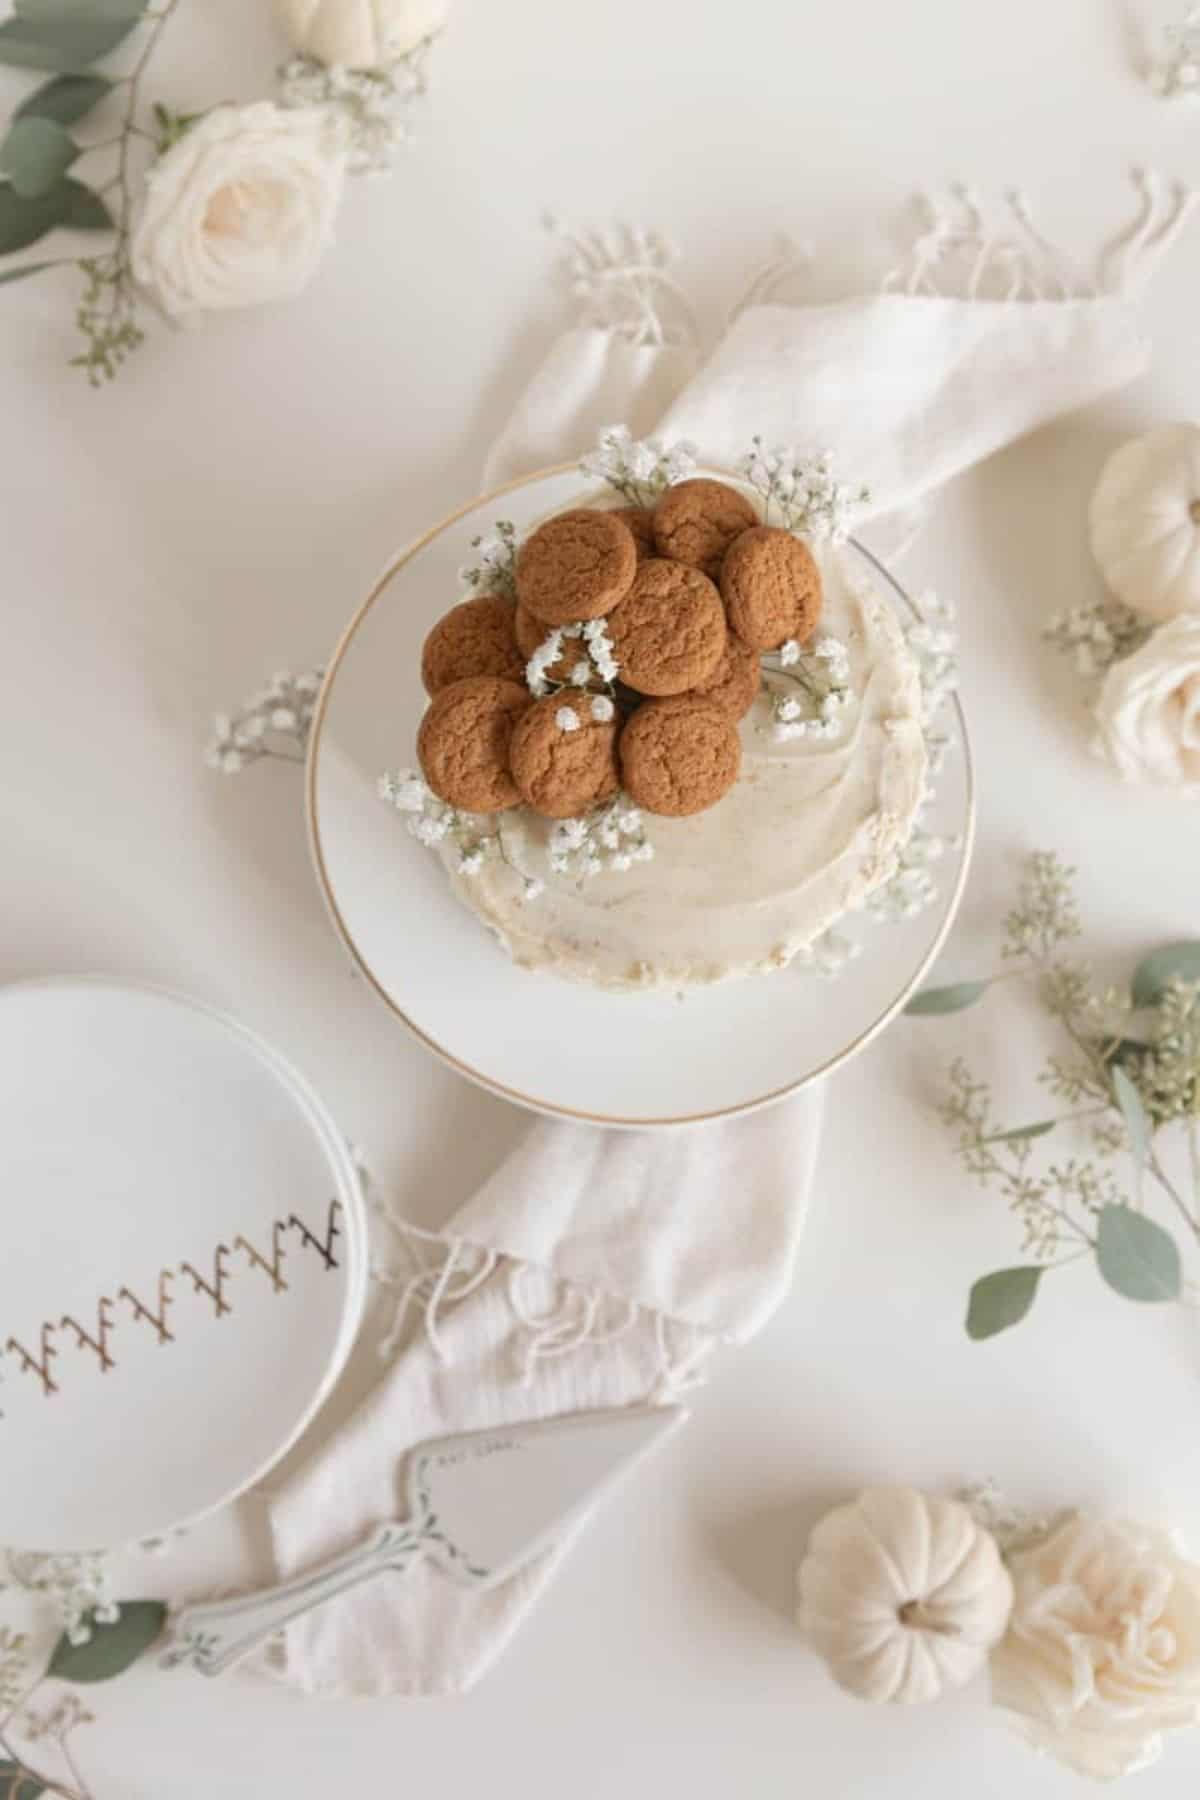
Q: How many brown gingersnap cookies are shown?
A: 11